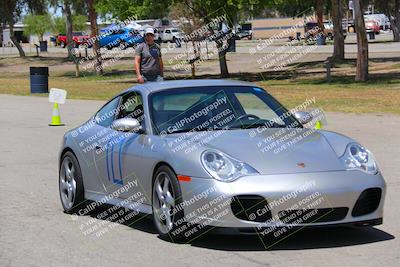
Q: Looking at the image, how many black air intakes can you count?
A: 3